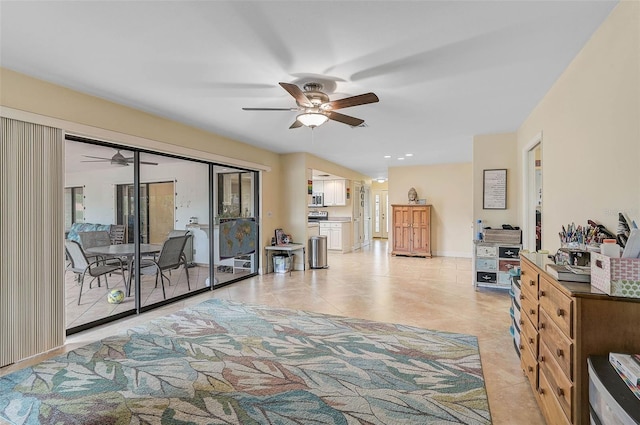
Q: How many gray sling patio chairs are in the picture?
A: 4